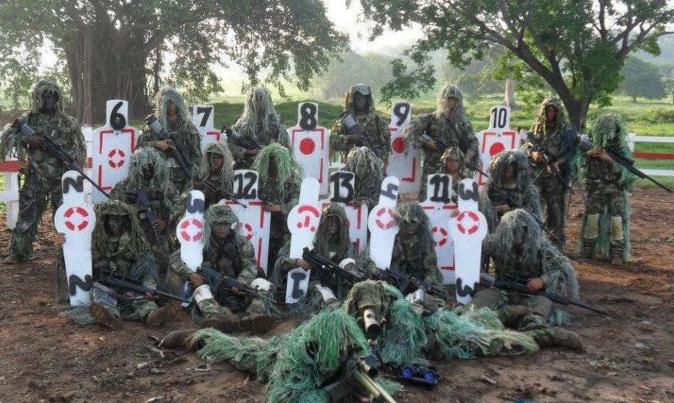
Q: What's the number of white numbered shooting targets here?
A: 13